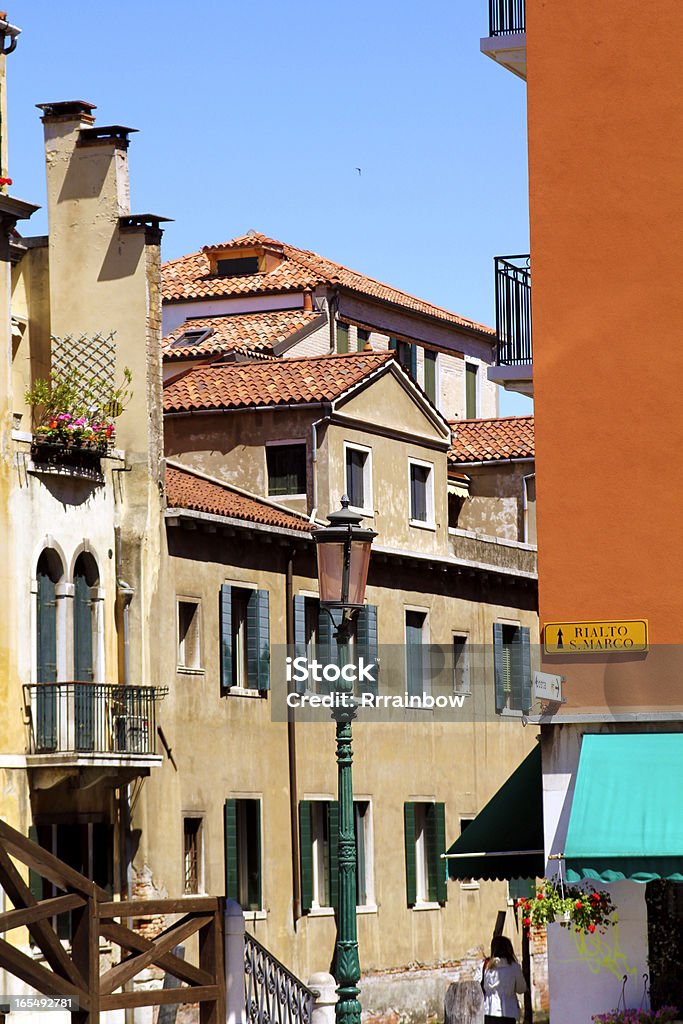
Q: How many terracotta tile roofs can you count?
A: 5